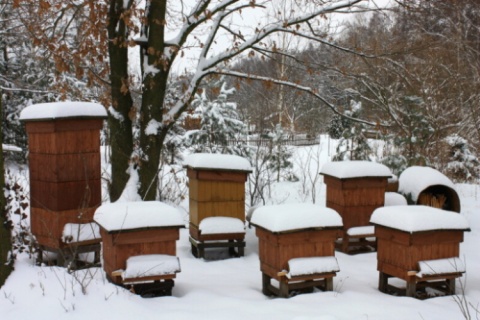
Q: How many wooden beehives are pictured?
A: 6